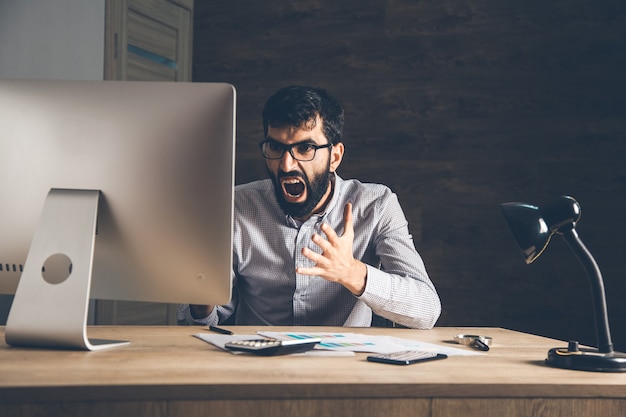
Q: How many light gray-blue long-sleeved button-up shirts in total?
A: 1